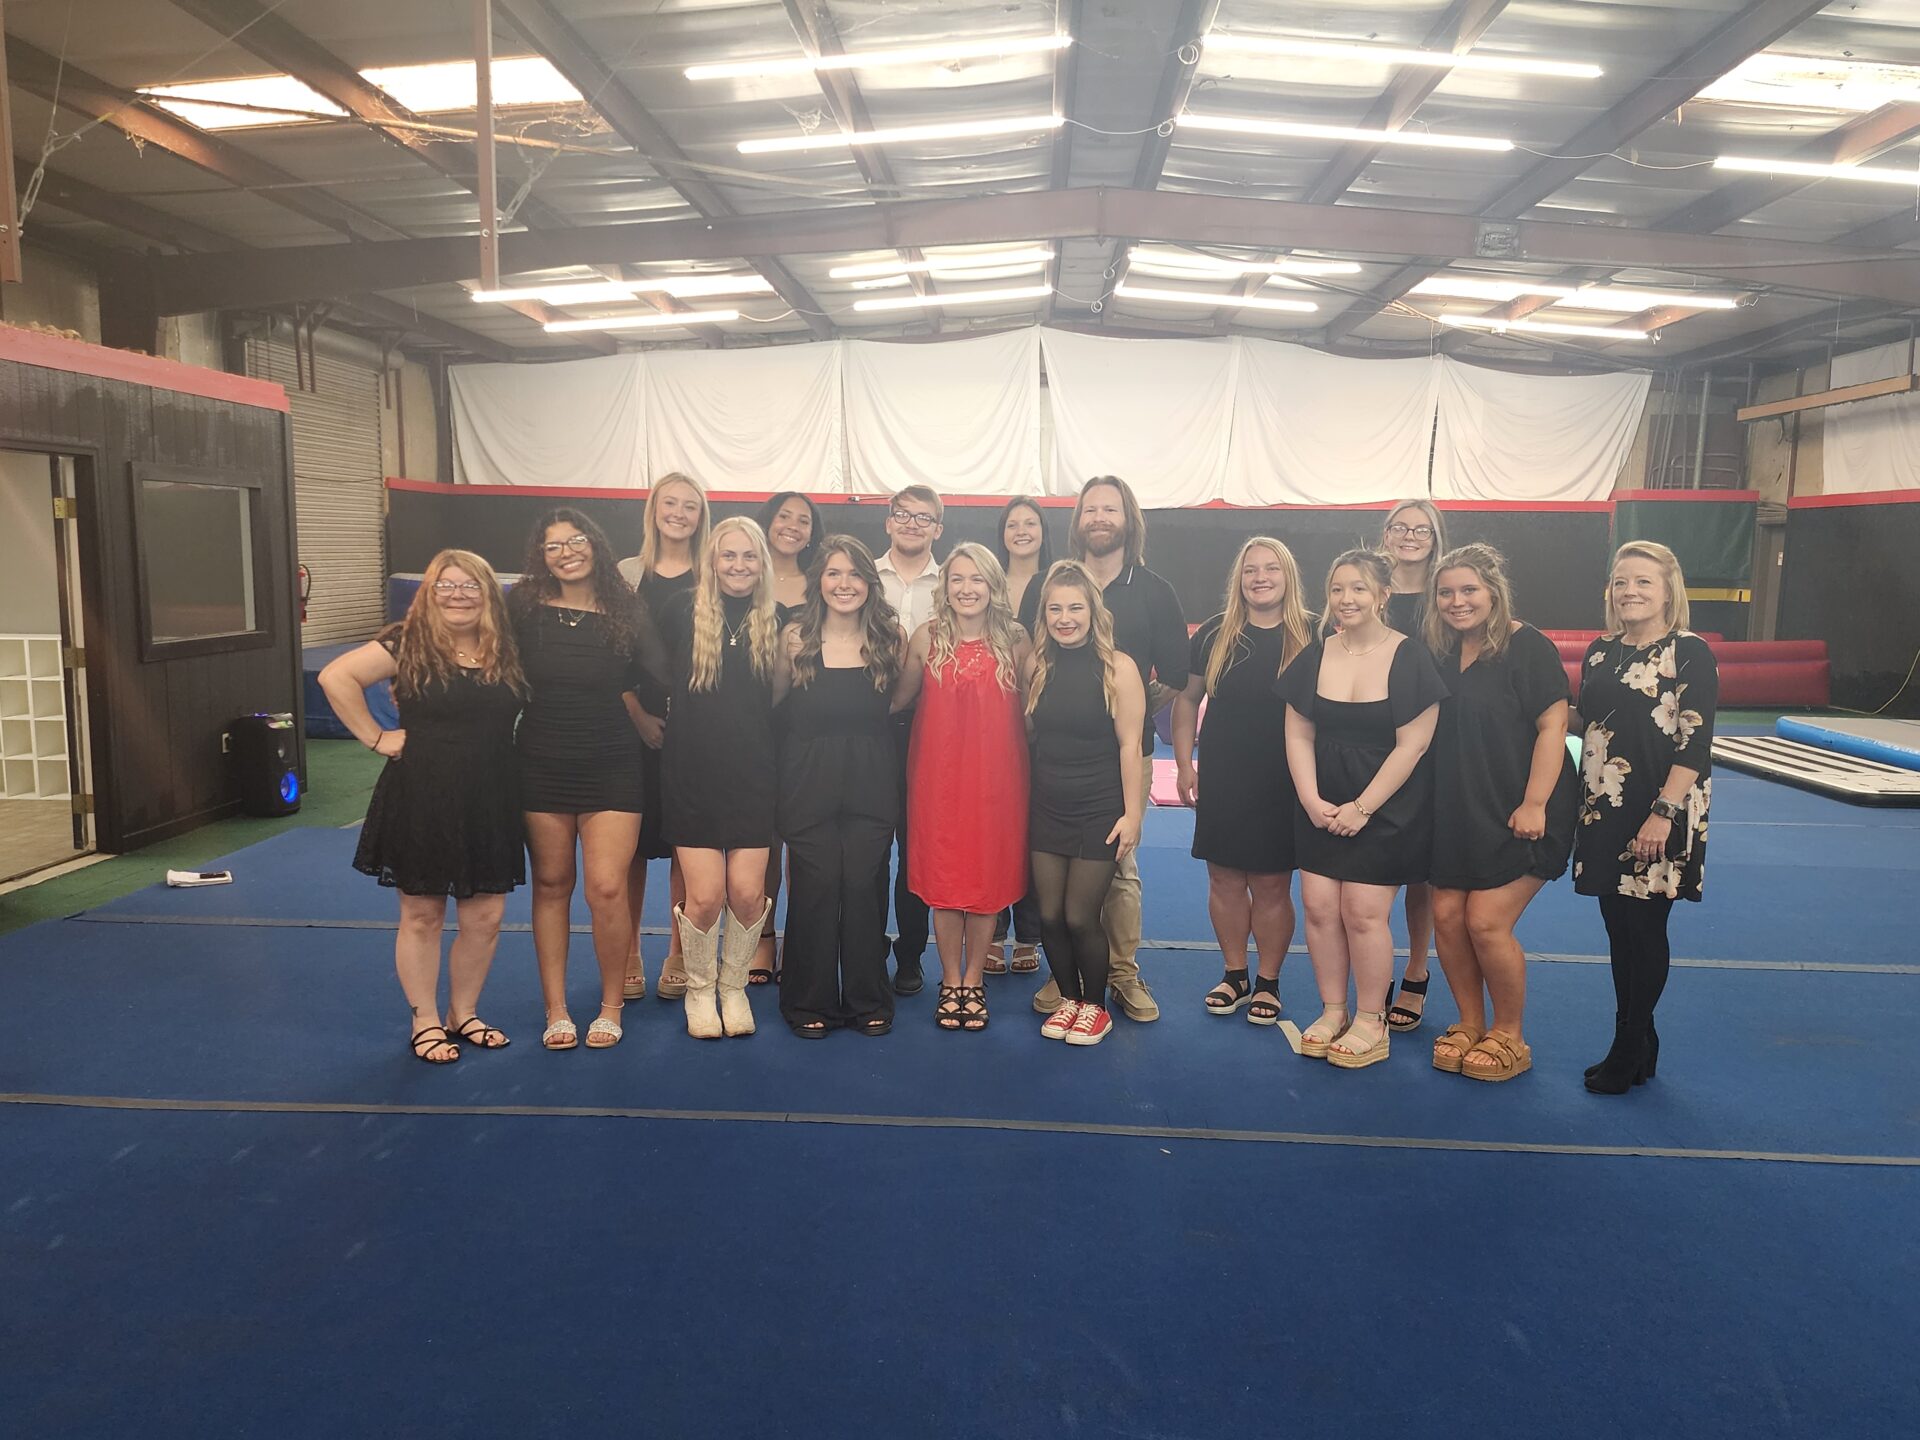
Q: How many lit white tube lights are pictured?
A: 13